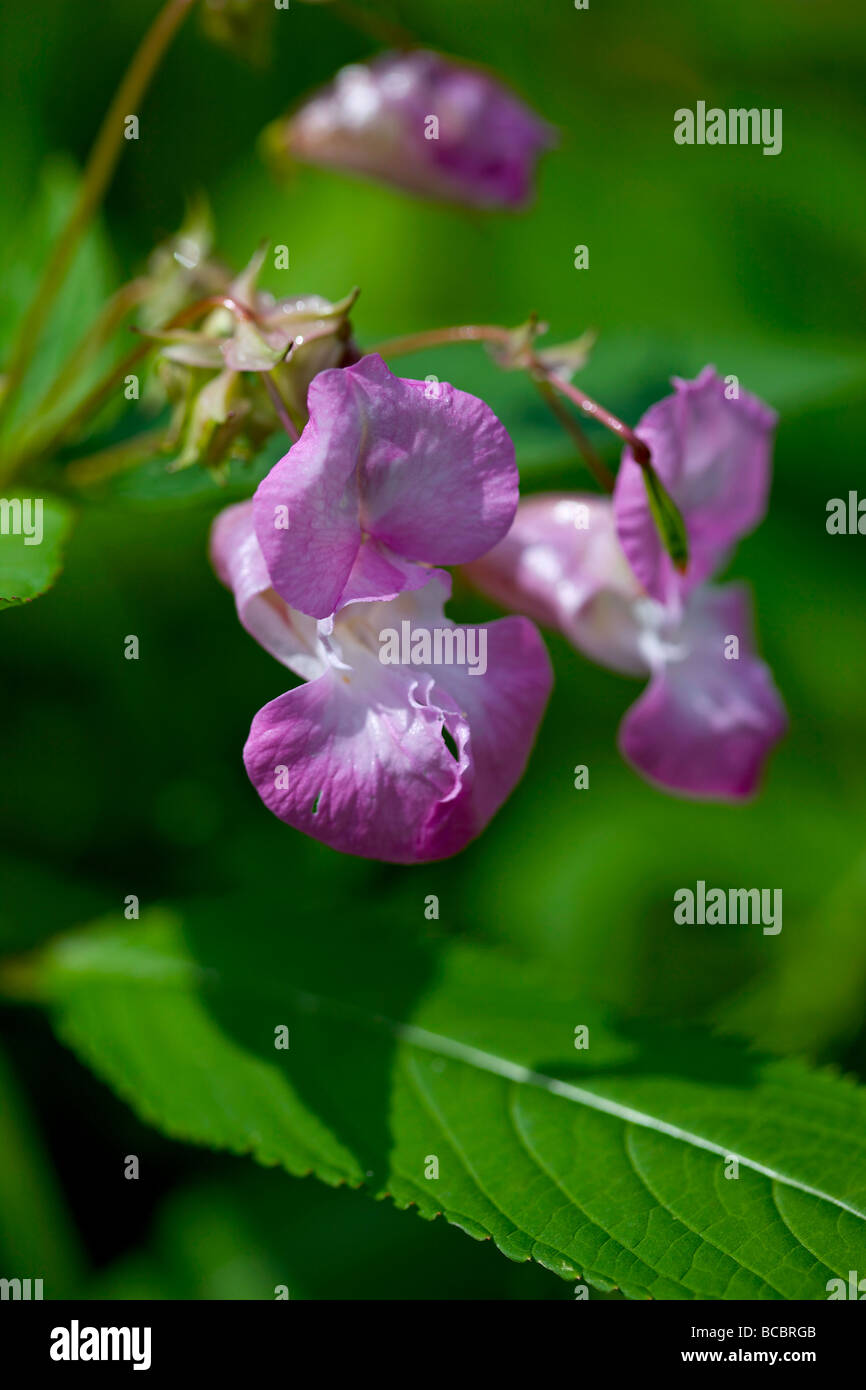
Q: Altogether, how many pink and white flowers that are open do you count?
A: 2